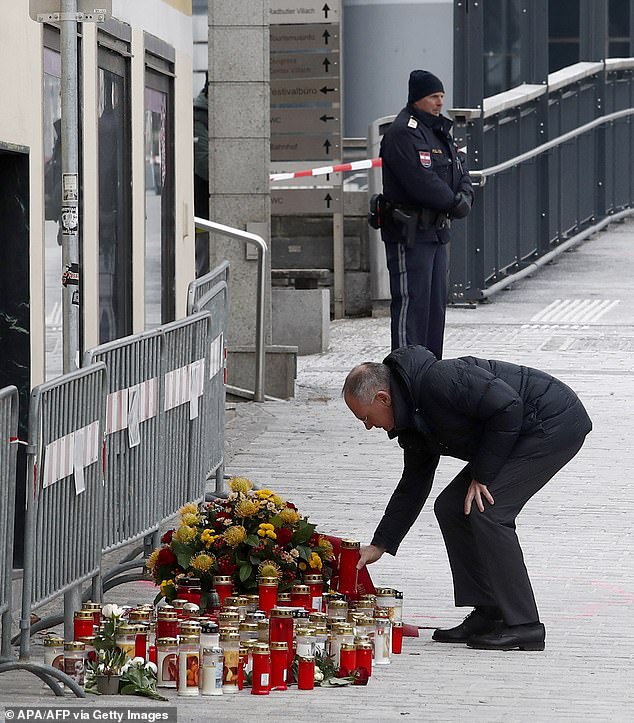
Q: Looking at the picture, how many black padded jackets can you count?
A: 1